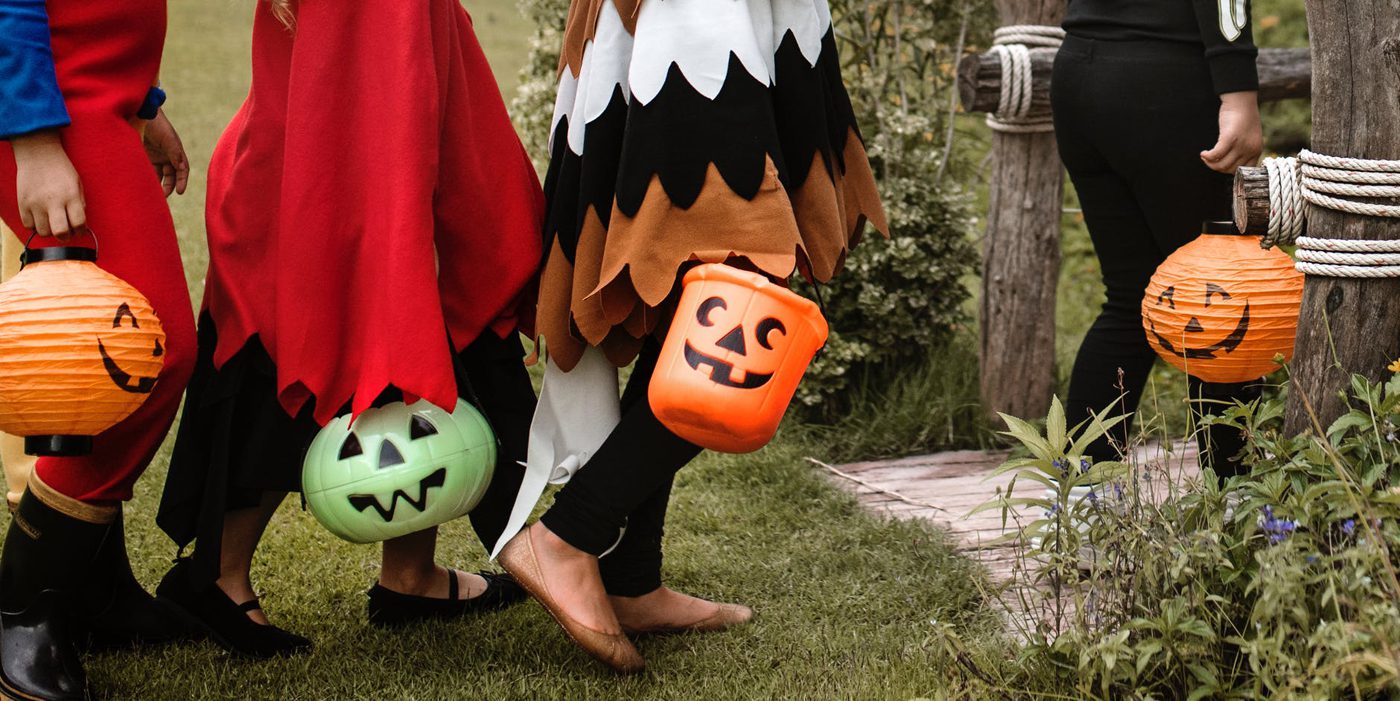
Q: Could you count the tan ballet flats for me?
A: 2